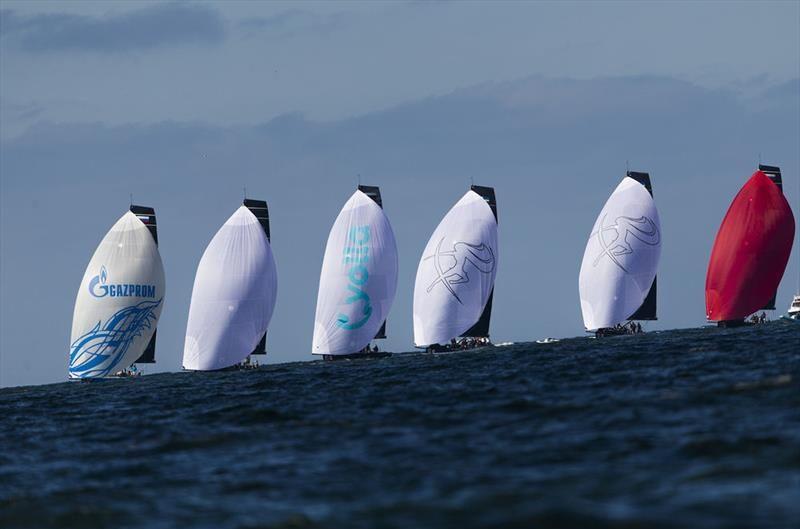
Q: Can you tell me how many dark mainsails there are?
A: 6